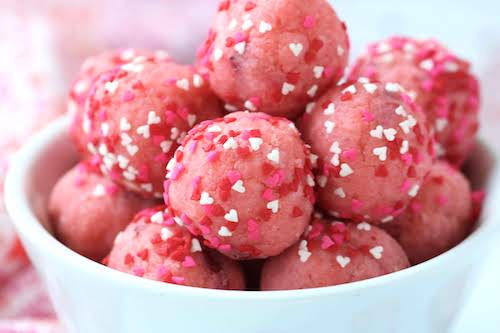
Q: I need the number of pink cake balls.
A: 10